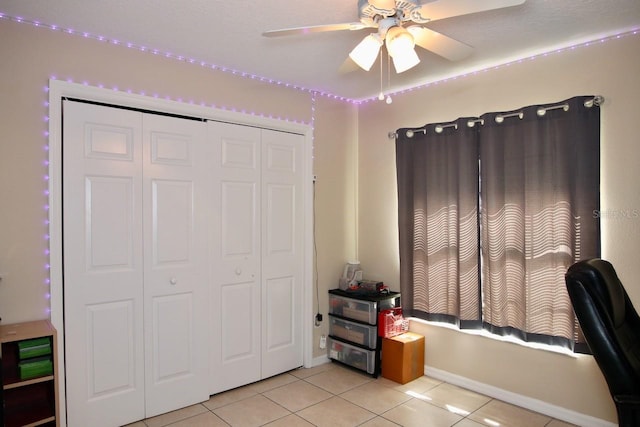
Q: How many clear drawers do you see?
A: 3